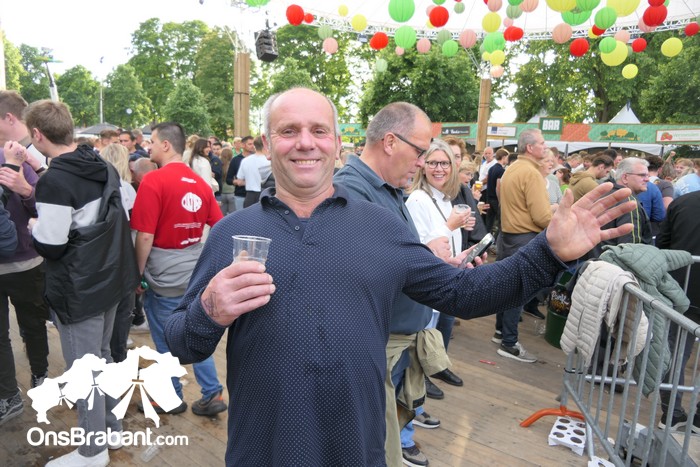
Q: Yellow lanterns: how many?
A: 12